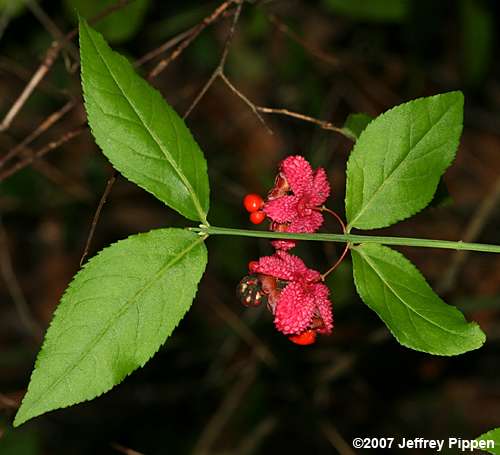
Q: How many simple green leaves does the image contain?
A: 4